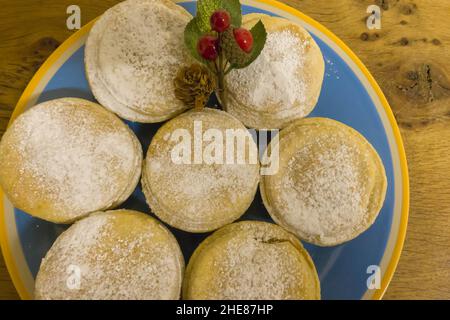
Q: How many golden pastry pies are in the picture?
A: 7